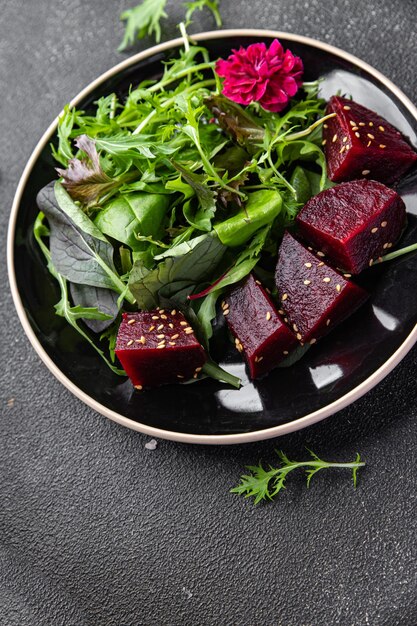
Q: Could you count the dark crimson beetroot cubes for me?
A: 5